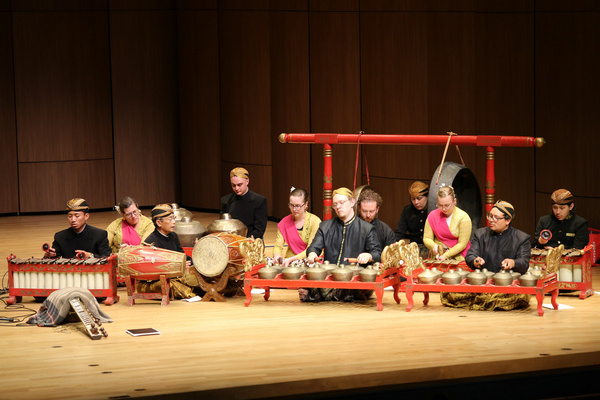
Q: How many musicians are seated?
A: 11